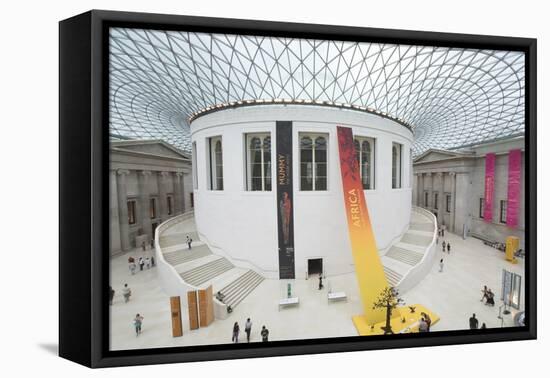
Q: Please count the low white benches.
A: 2